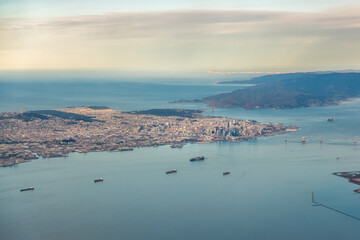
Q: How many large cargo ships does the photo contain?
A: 5